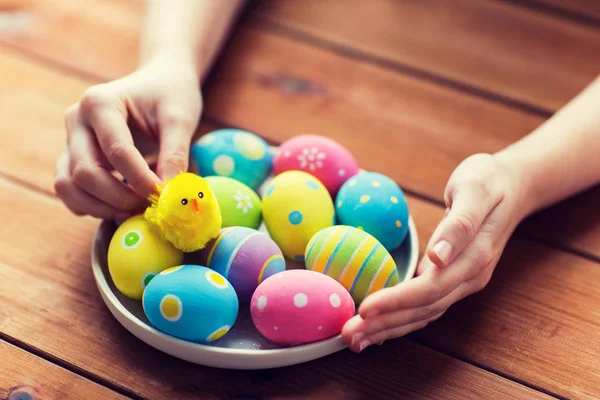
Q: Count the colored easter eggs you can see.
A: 10